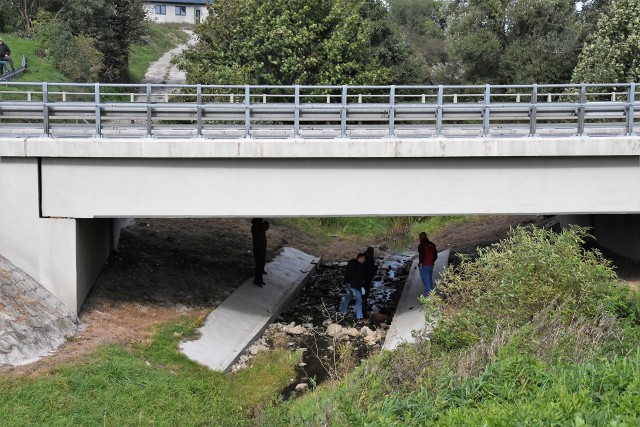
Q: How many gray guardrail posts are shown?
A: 13